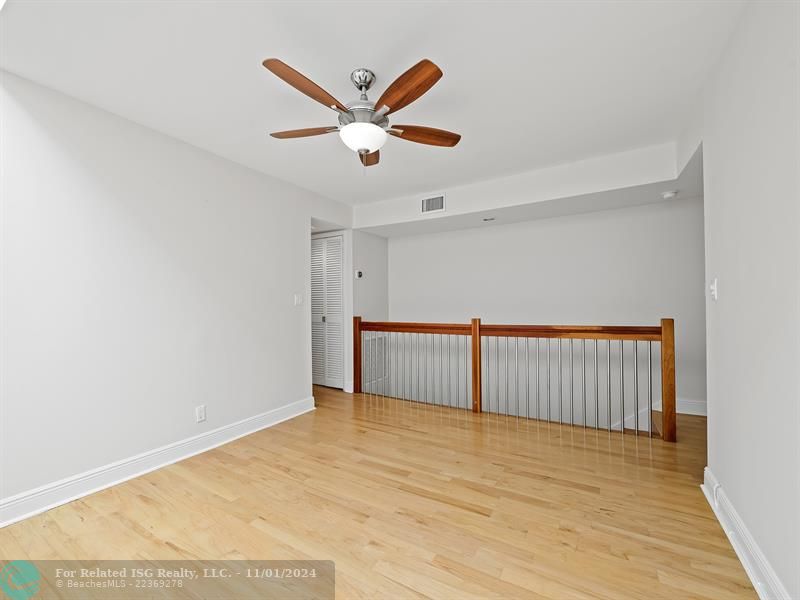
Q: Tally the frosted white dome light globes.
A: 1